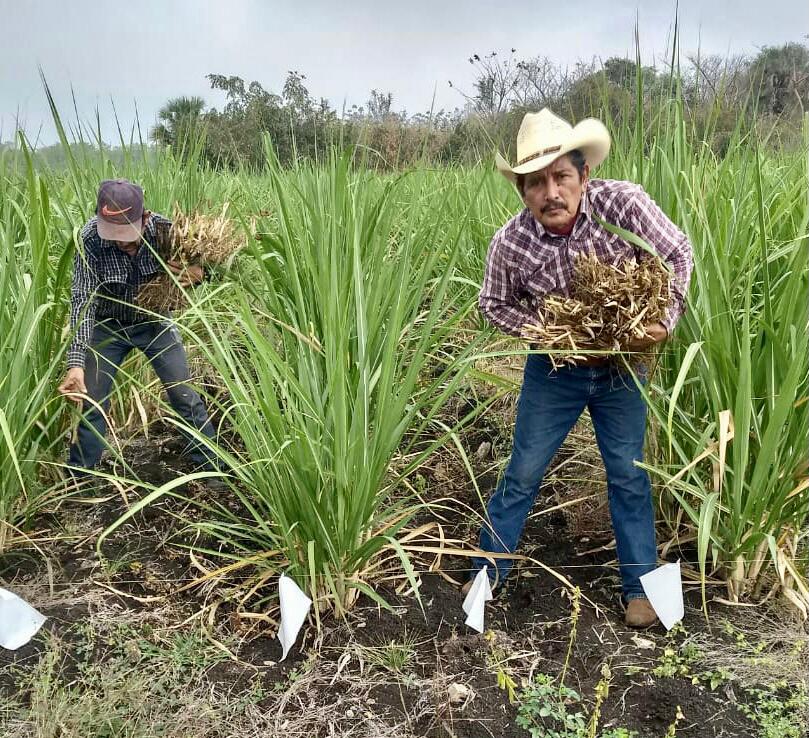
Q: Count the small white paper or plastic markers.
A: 4